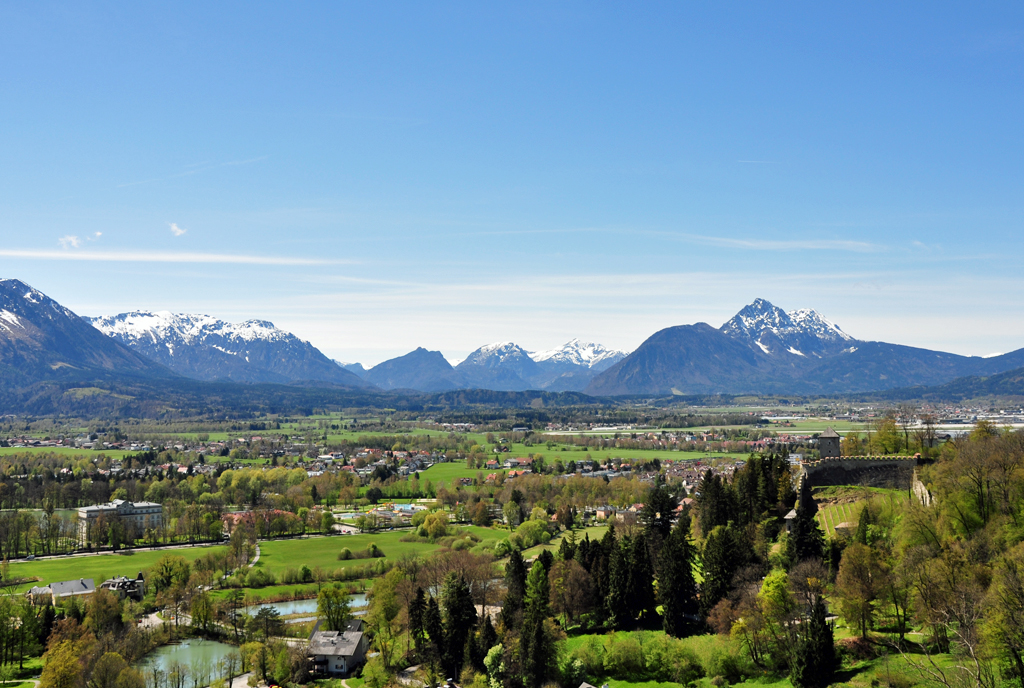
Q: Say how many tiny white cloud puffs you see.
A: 3